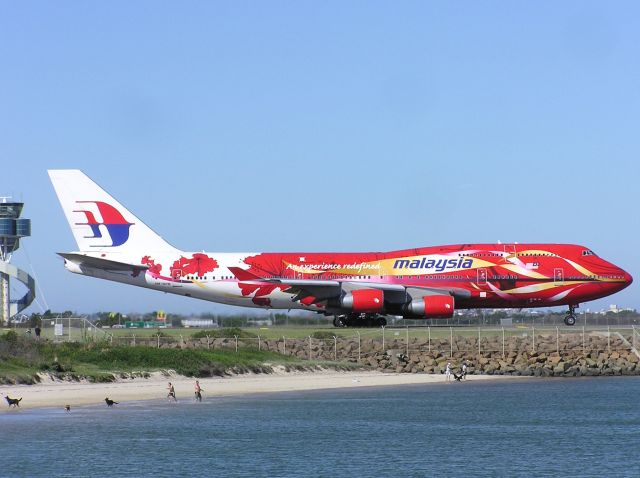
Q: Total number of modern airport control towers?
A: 1